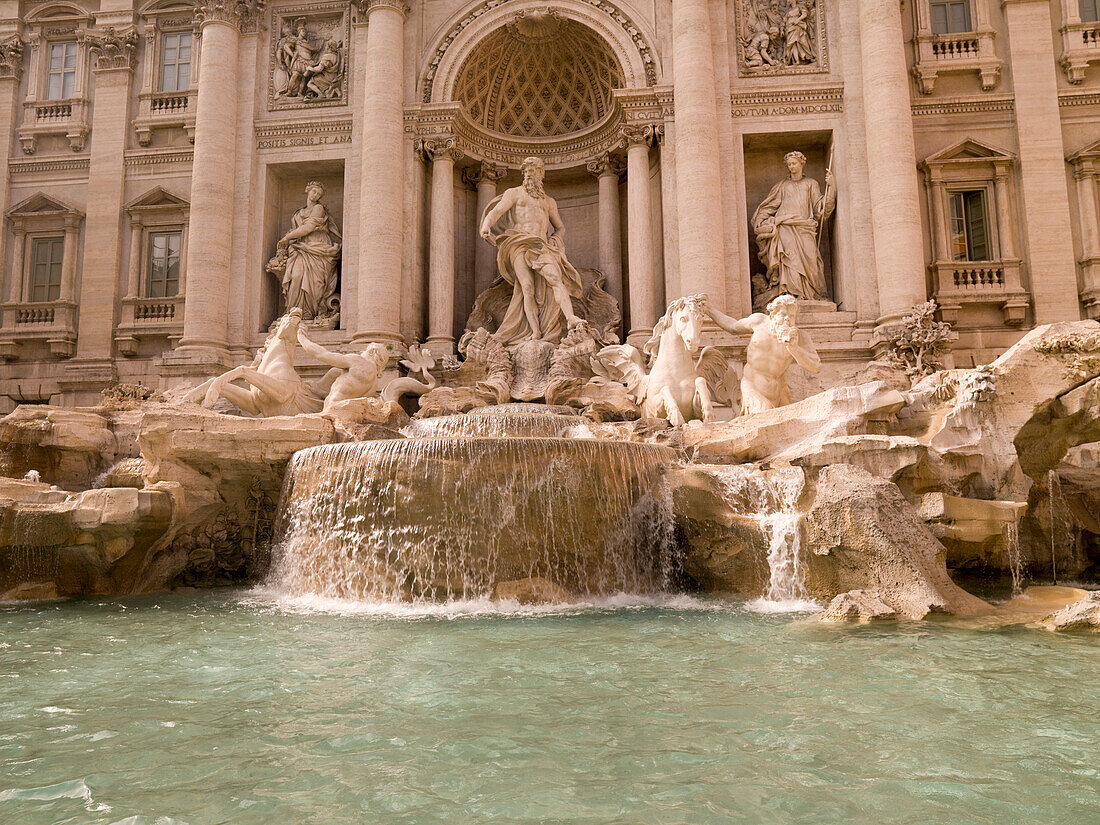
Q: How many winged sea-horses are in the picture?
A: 2